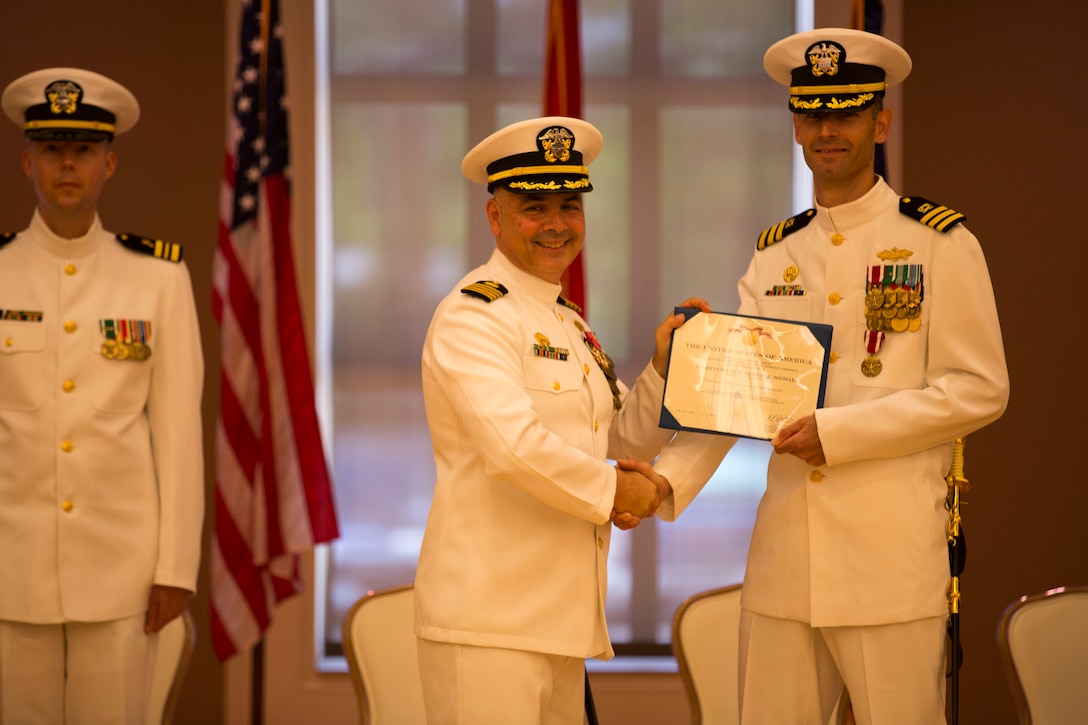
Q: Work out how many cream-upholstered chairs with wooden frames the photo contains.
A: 4